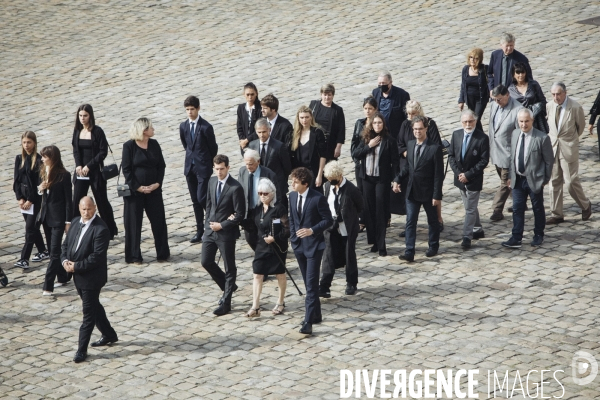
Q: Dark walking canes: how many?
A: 1